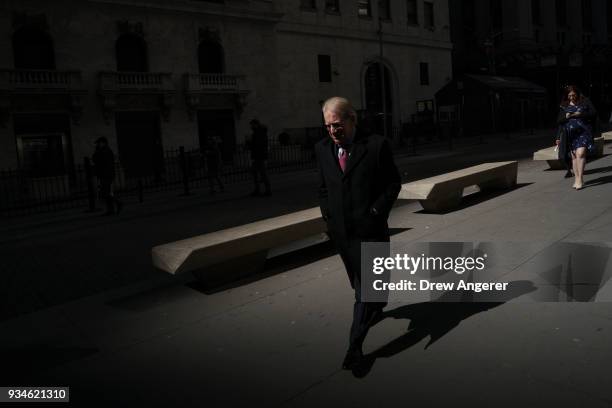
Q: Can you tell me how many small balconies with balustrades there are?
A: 3